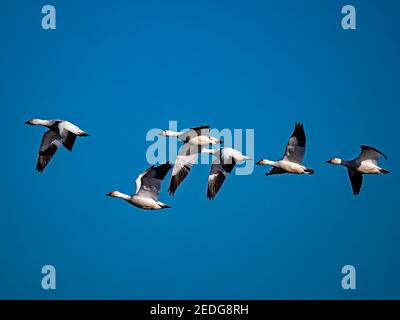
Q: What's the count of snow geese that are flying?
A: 6